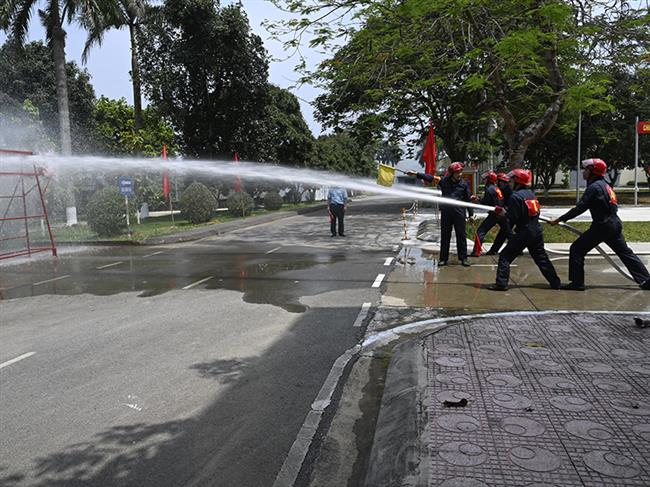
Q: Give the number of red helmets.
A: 5